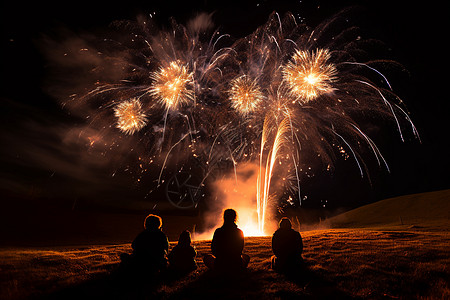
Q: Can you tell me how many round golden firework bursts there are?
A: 4